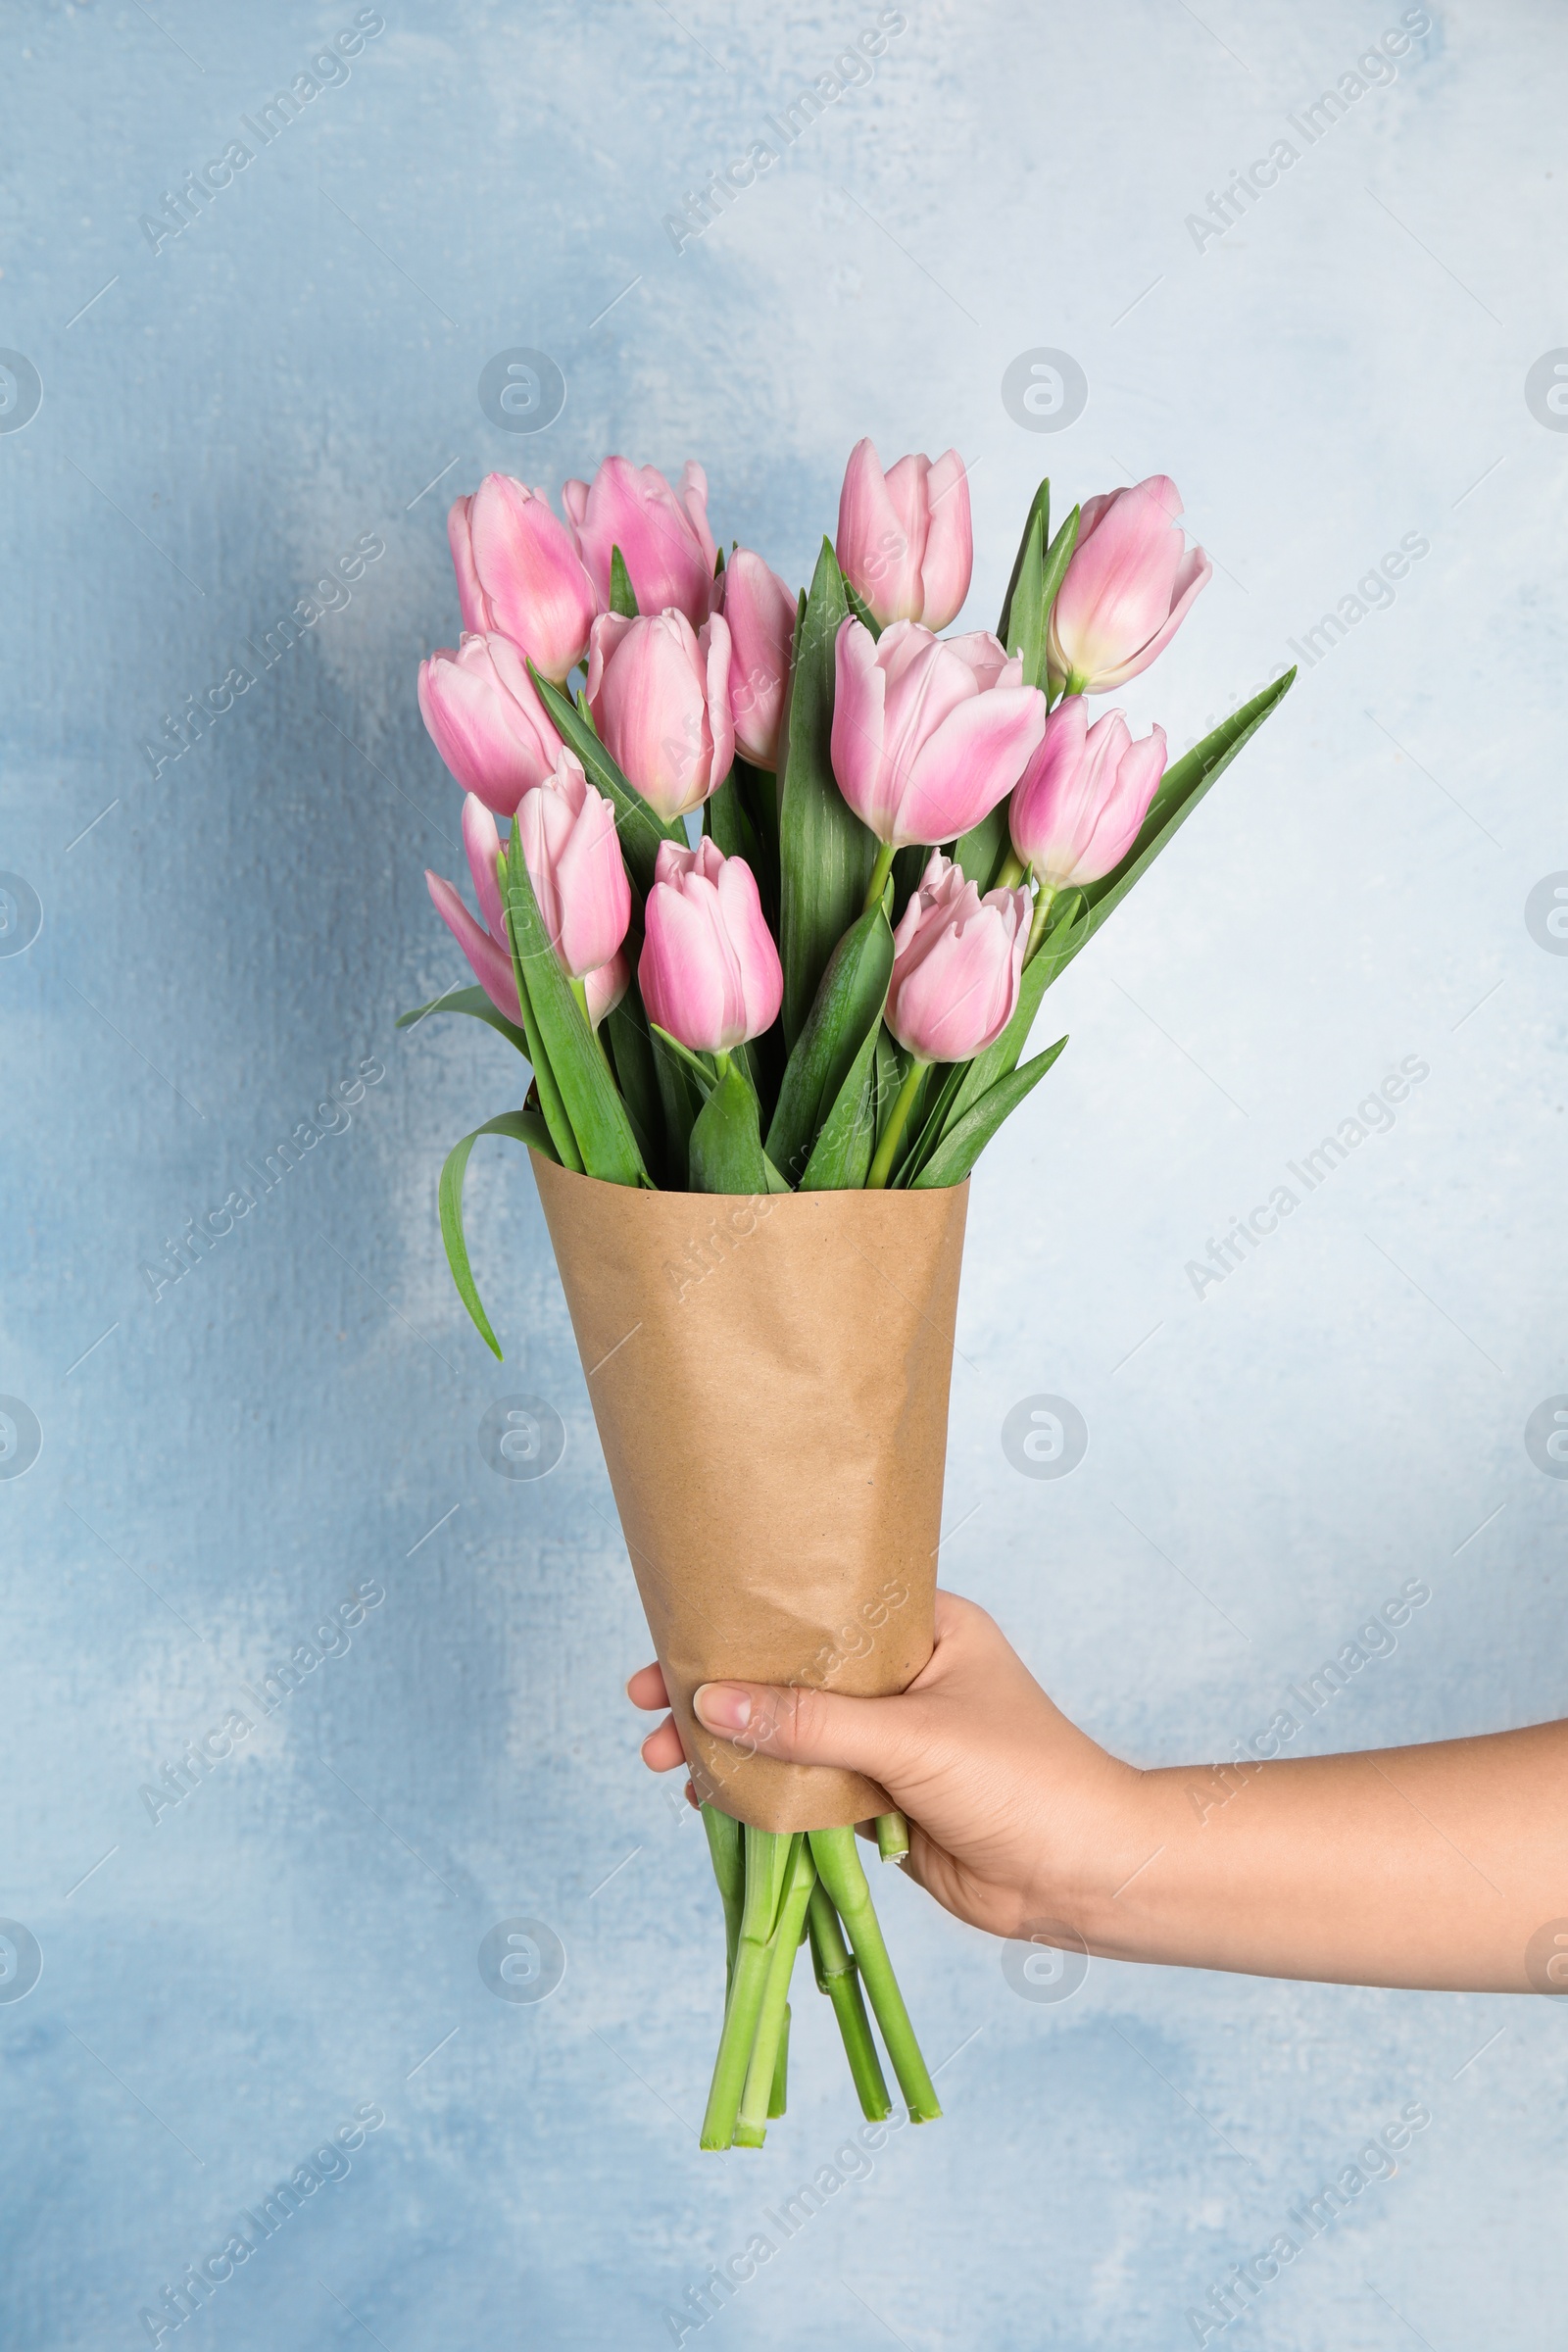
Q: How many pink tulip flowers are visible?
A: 13